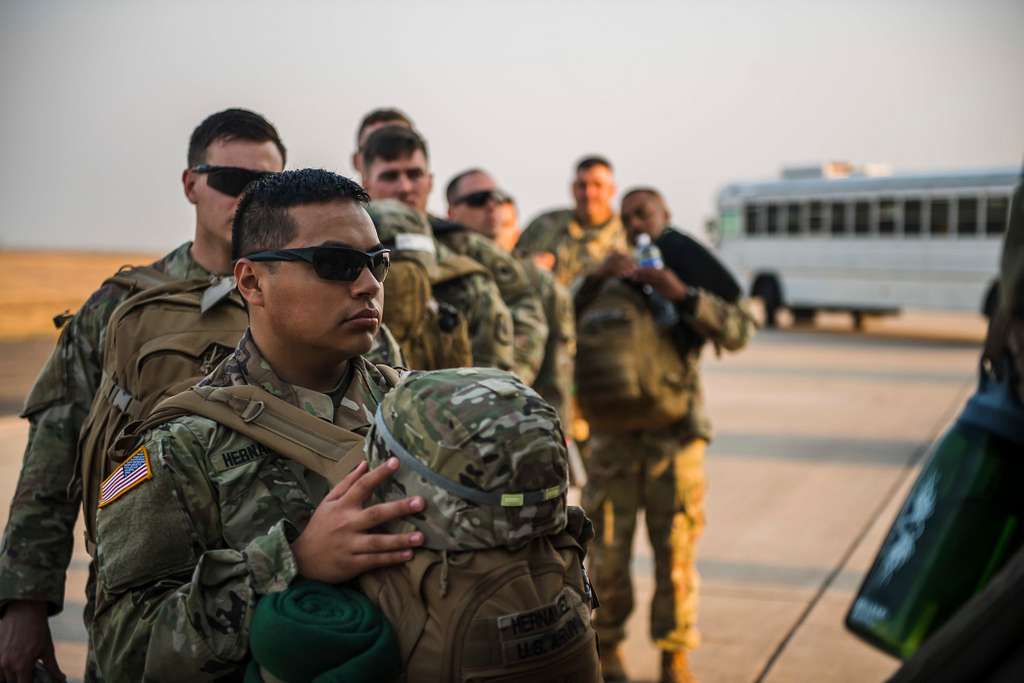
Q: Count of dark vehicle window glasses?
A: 11